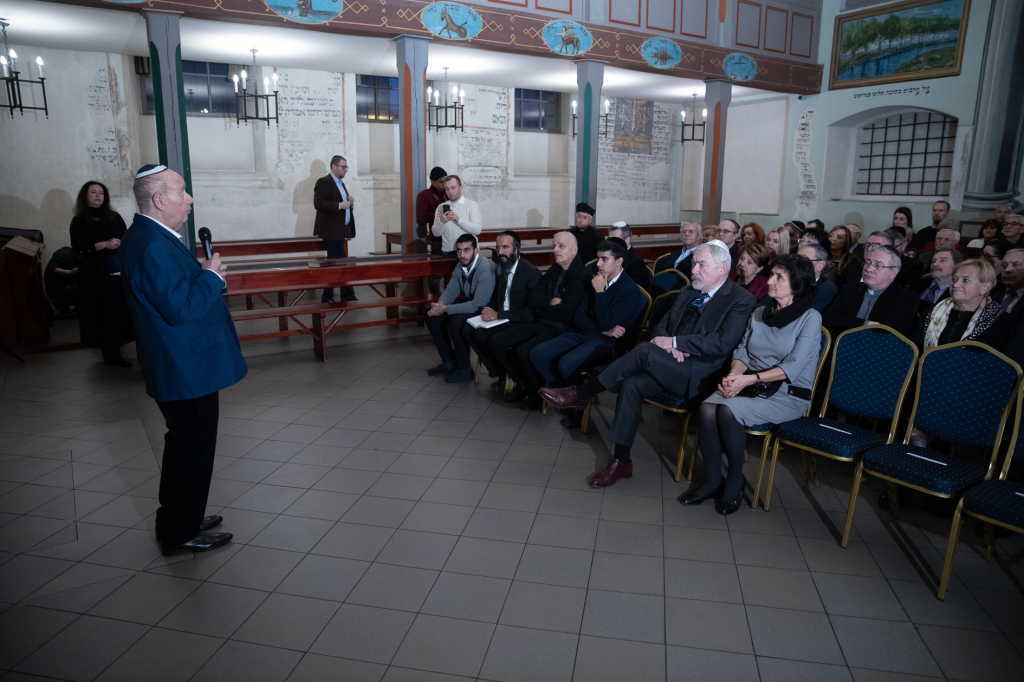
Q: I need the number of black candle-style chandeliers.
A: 5